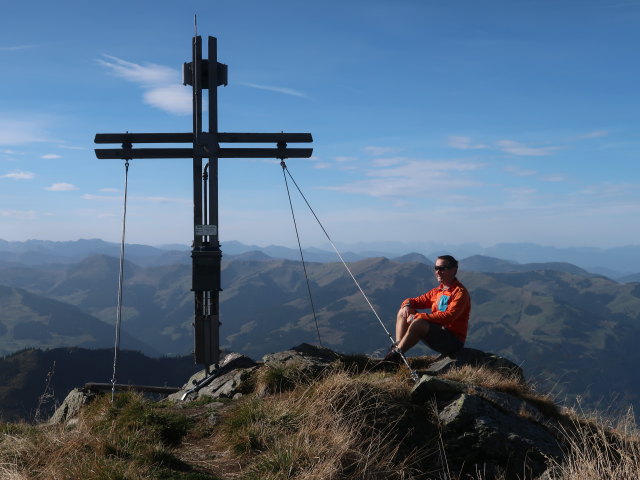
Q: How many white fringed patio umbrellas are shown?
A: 0